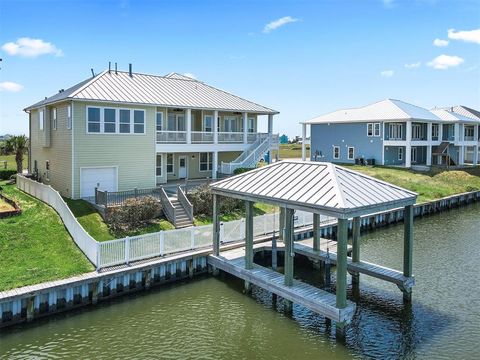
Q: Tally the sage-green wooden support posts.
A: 8